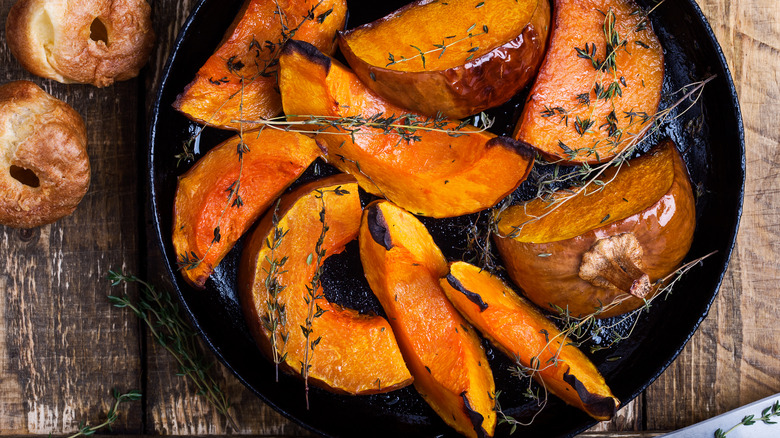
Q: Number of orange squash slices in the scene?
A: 9